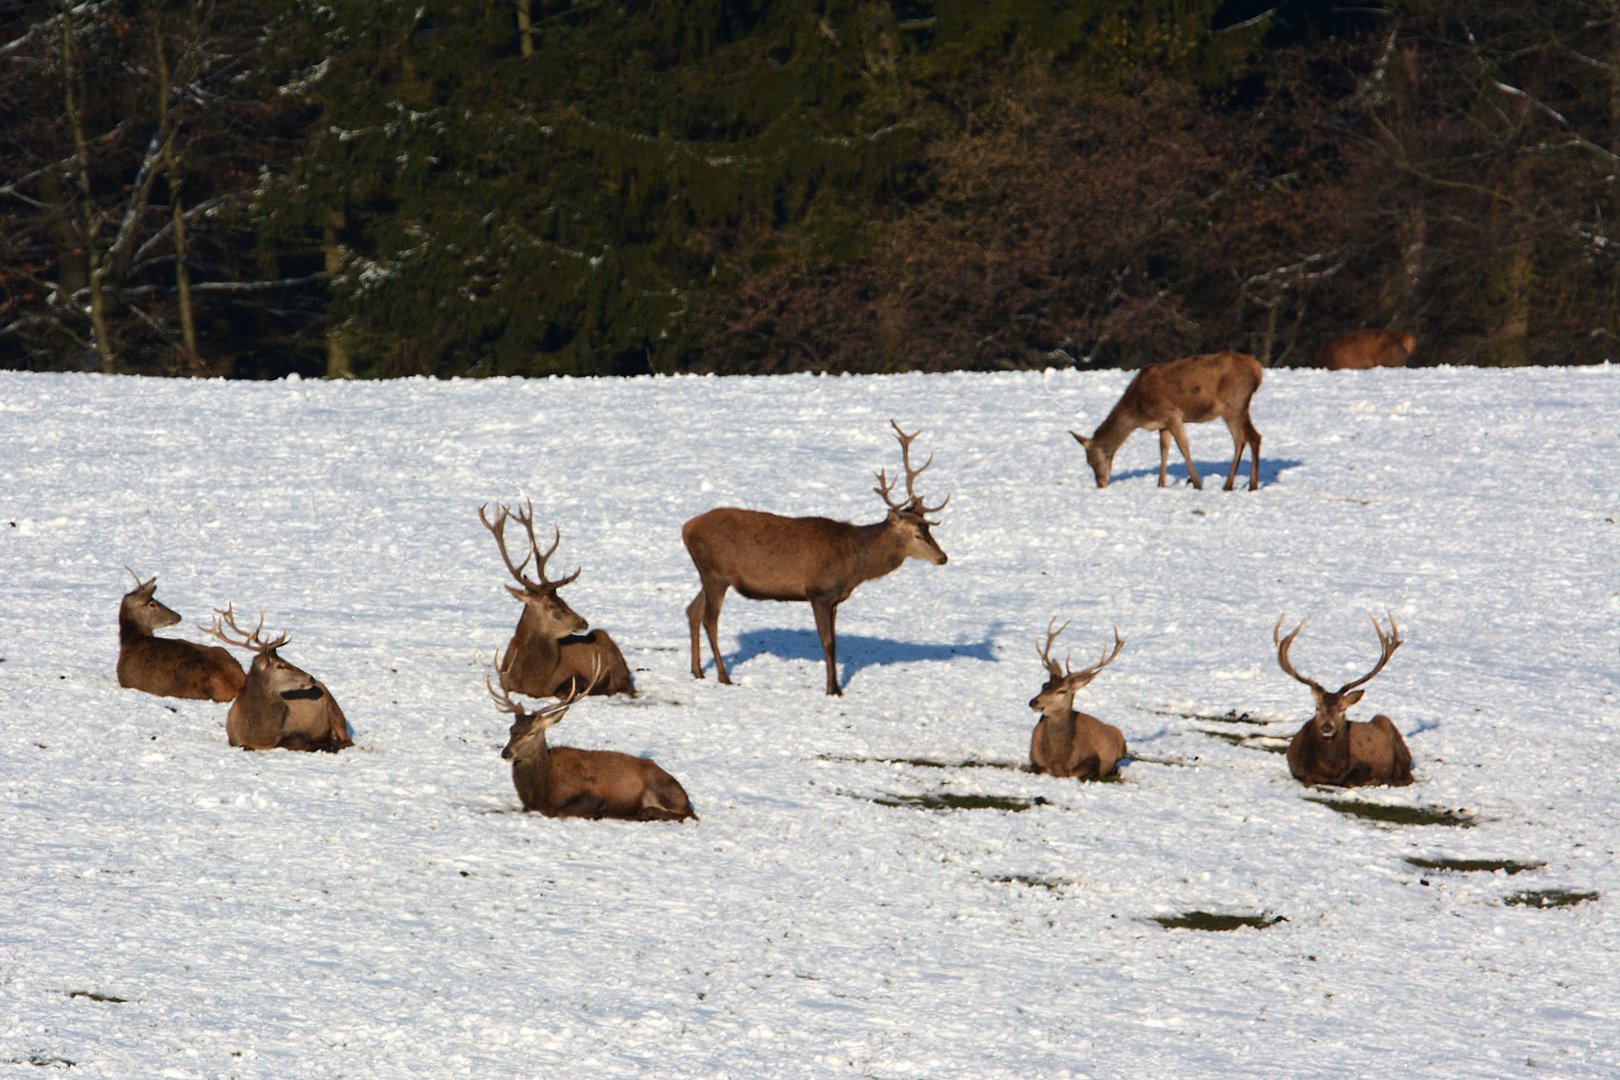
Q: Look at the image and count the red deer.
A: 9